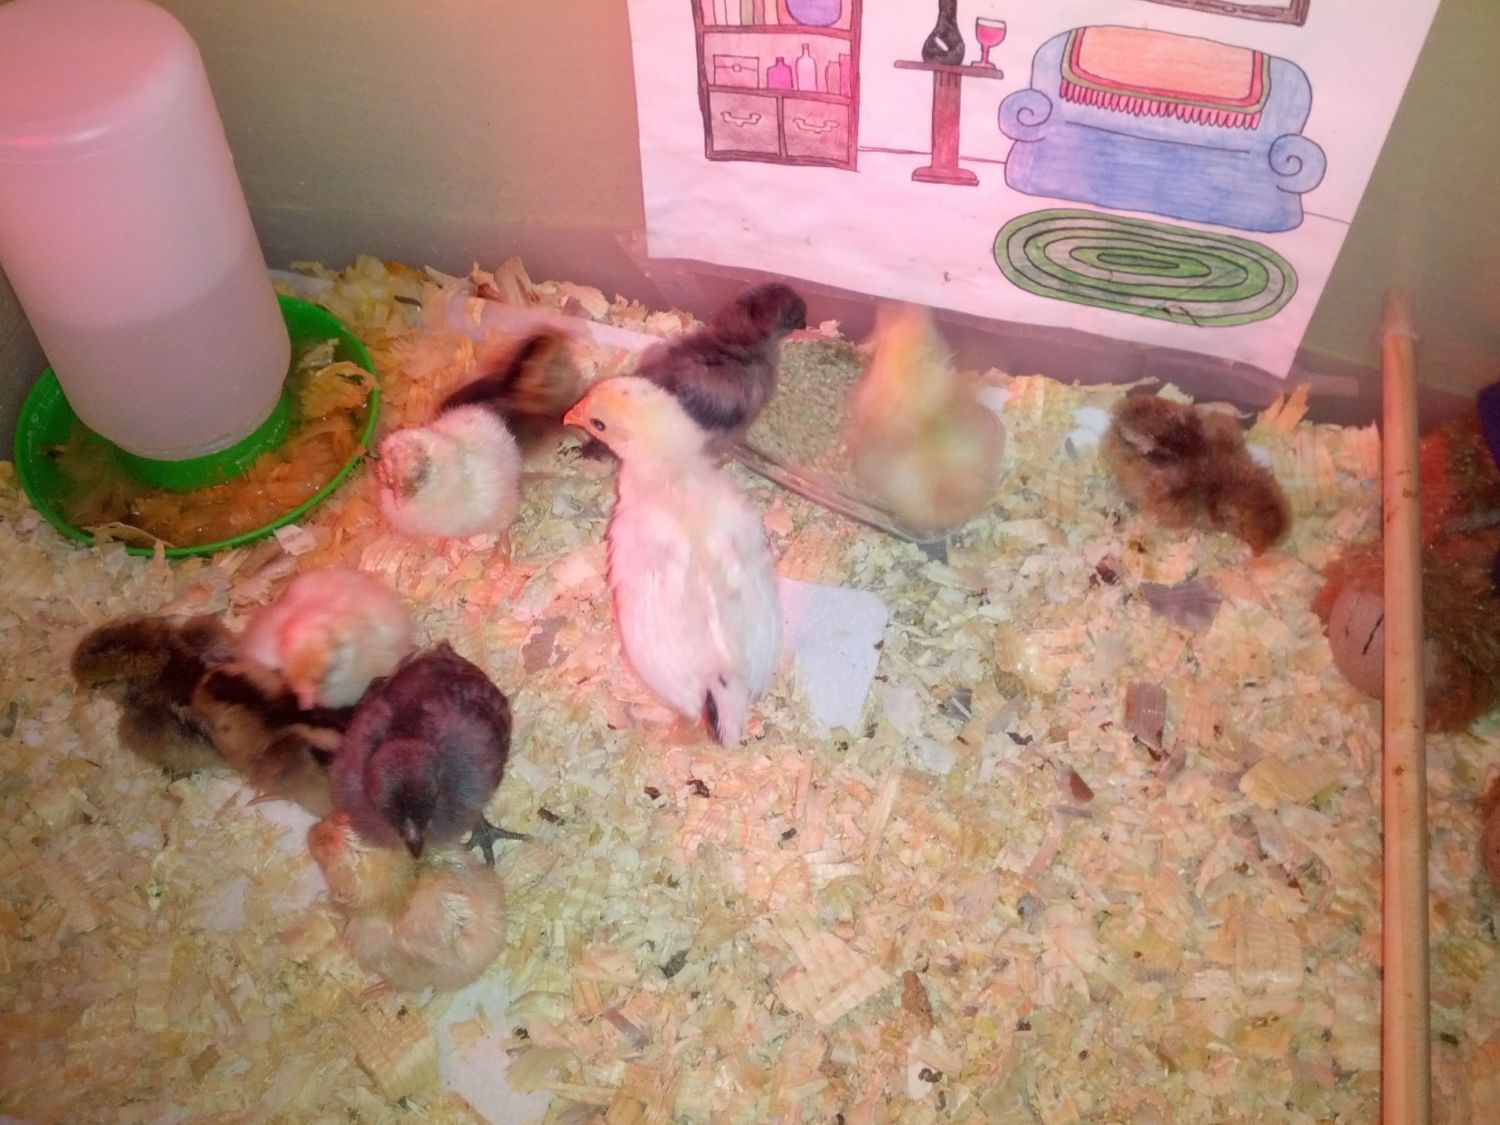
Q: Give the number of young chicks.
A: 11